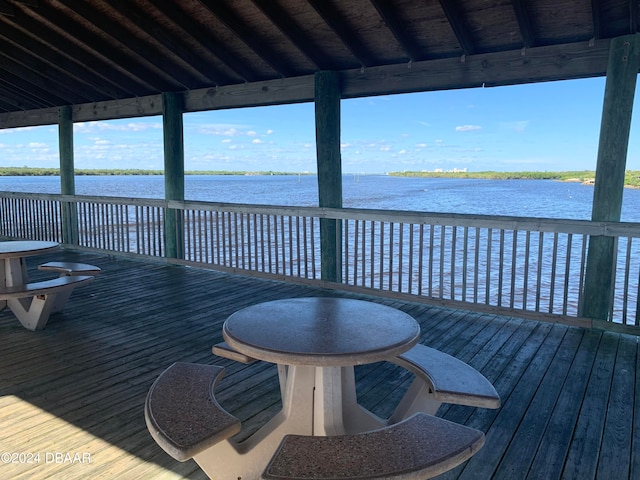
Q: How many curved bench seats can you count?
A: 6